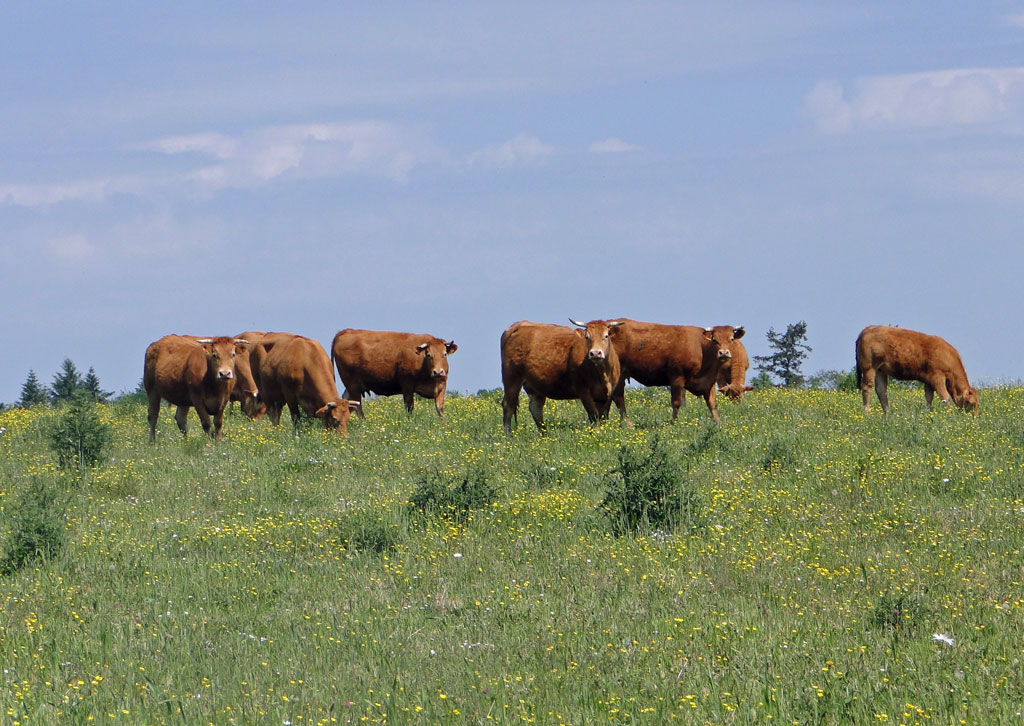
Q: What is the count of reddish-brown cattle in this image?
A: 8